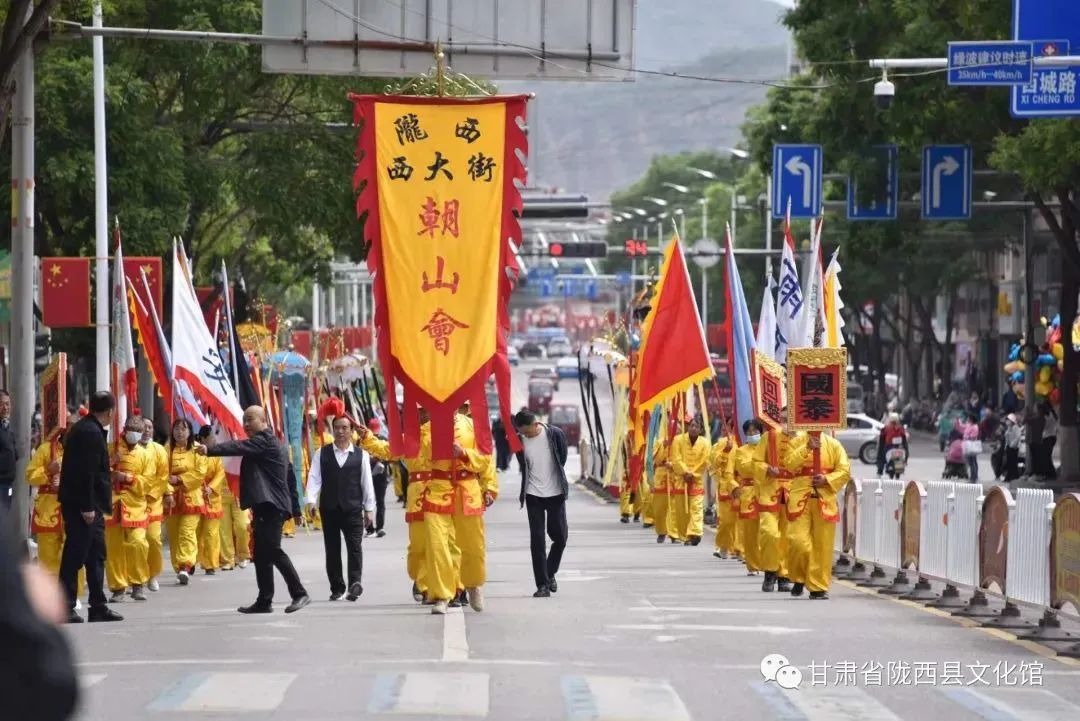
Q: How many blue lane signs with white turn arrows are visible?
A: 2